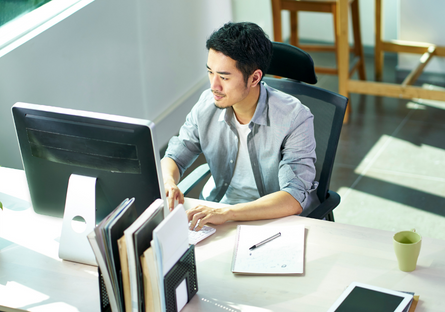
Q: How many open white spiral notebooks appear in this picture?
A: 1